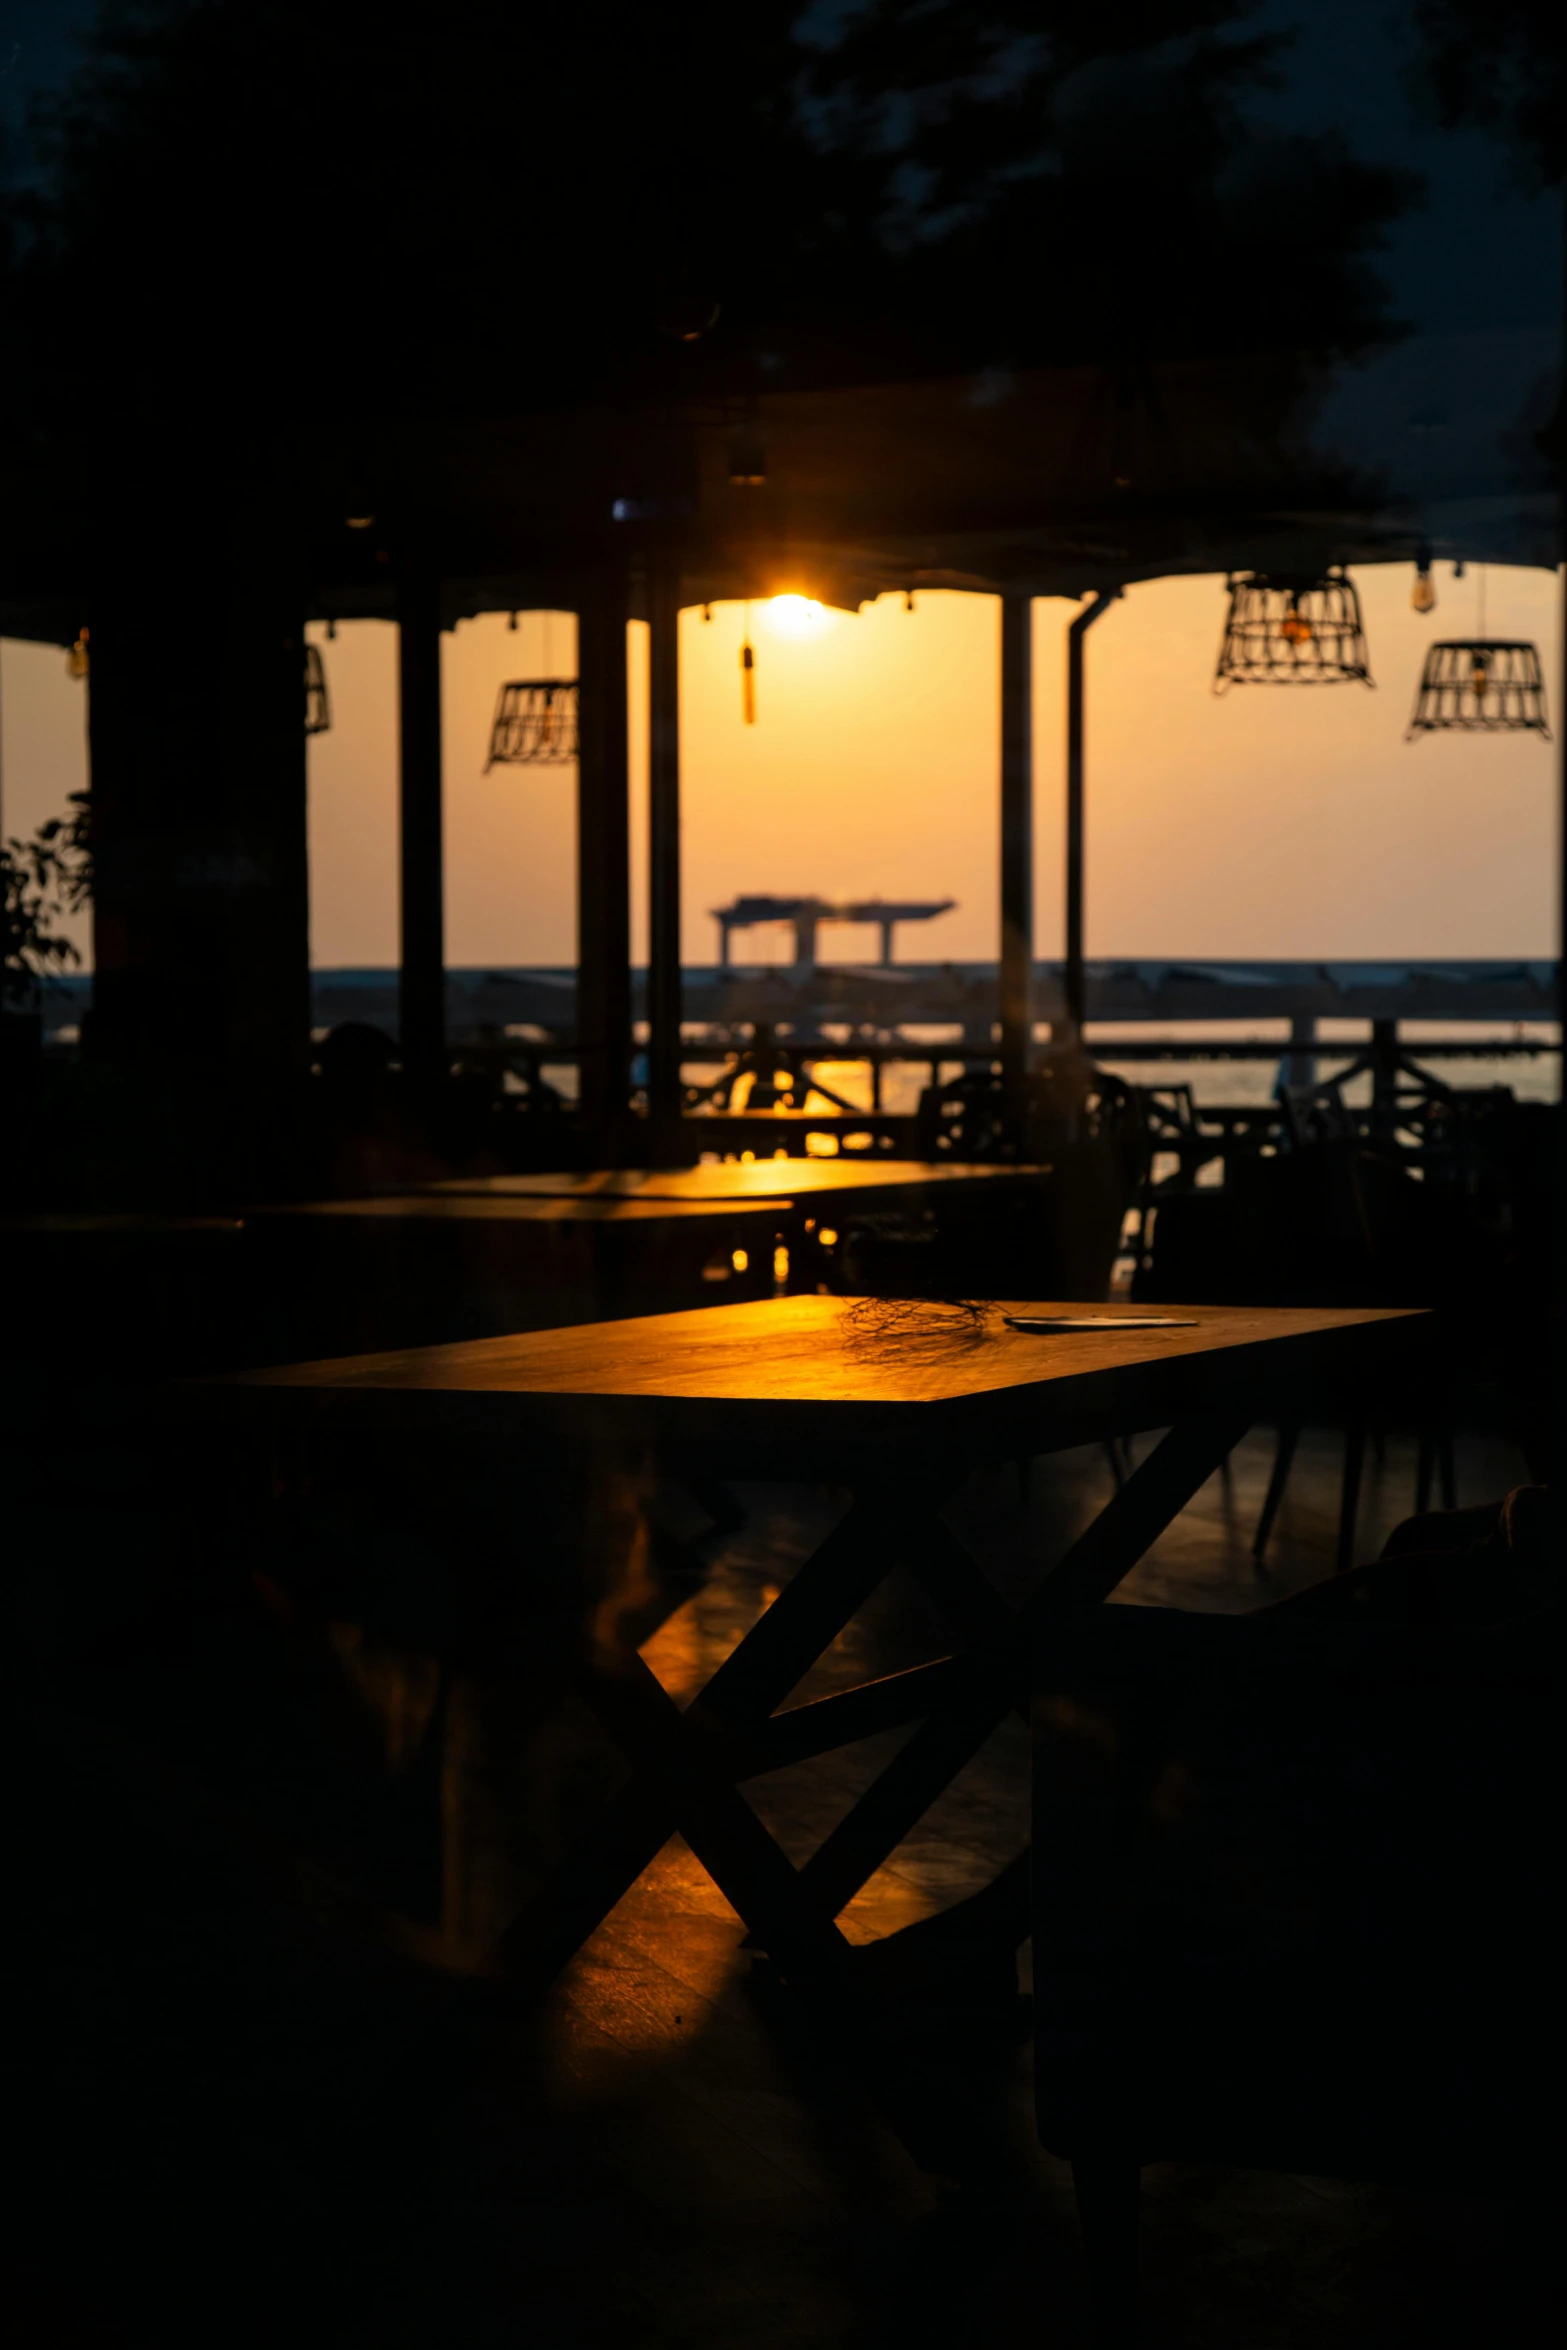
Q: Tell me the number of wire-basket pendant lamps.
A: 4